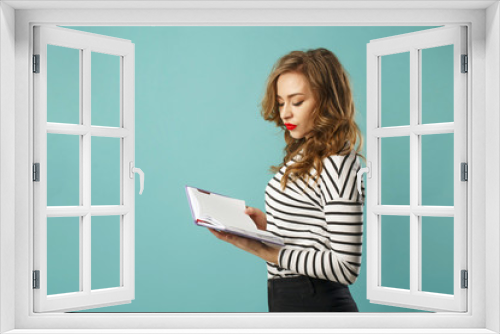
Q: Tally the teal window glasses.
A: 12